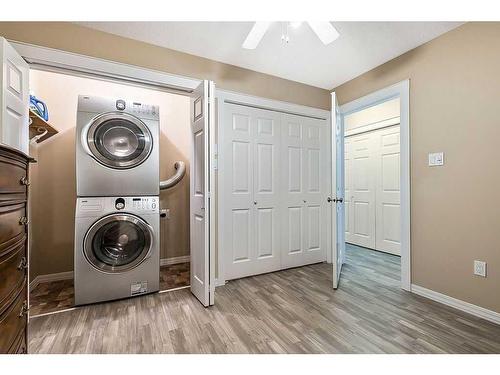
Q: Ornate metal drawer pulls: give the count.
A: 4